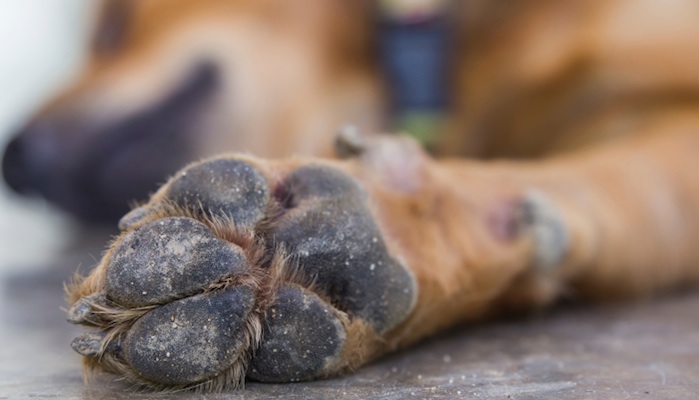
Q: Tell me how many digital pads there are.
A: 4